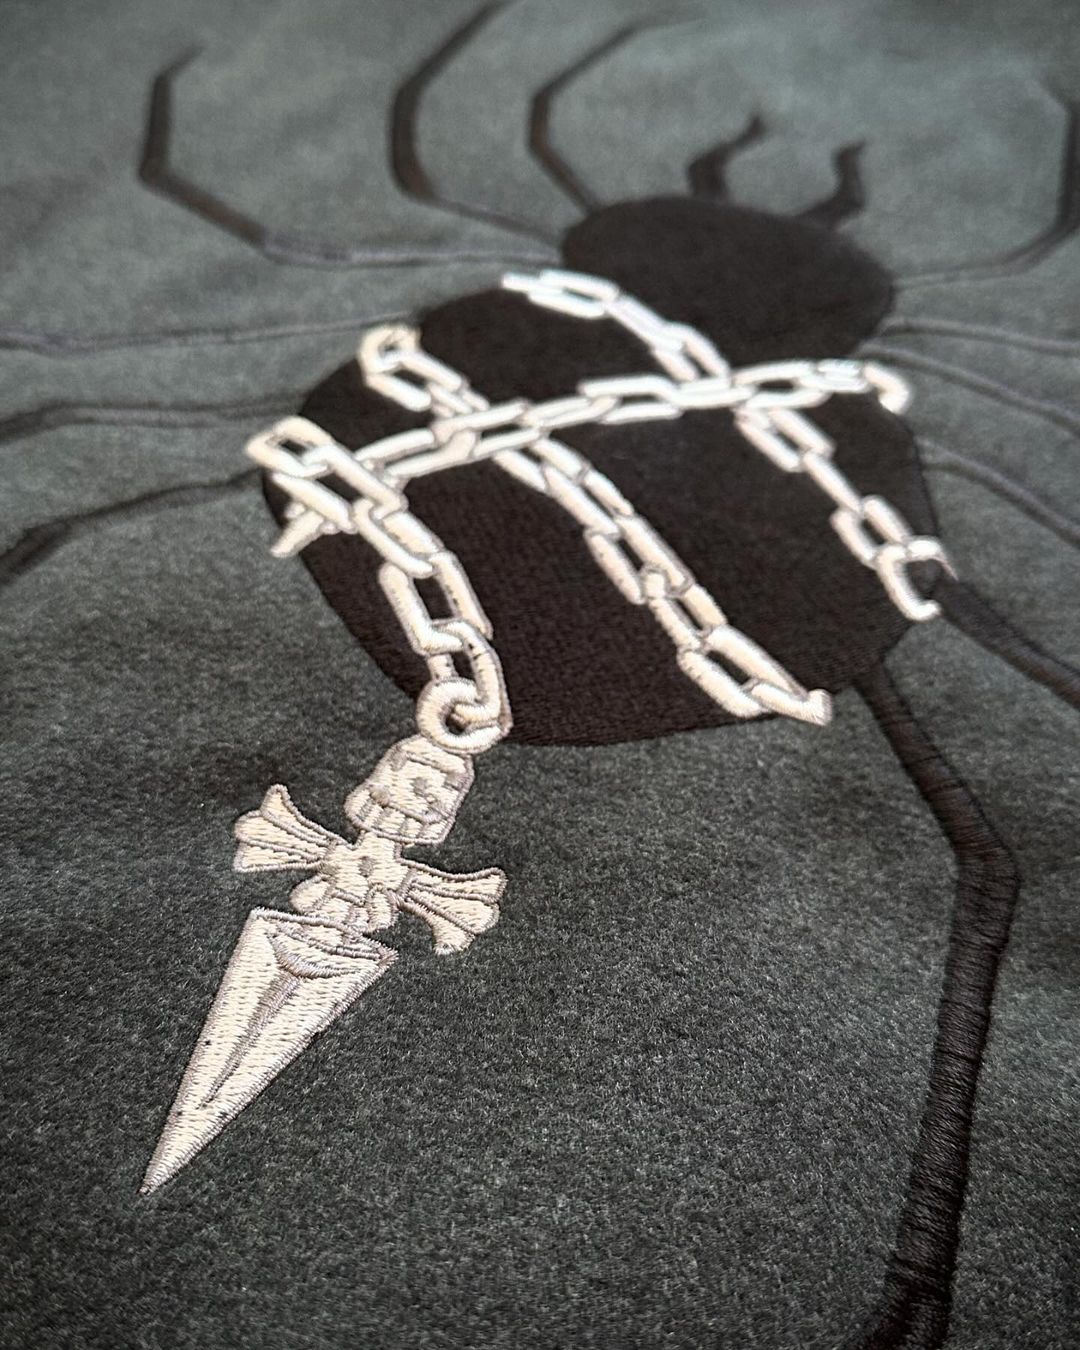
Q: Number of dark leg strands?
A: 12